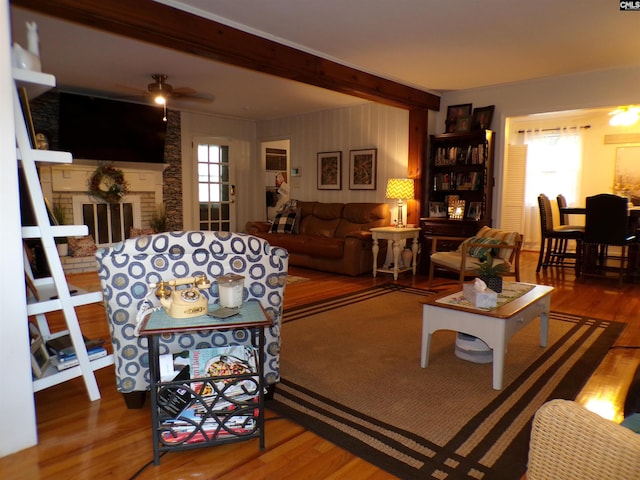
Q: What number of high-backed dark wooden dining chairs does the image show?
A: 3